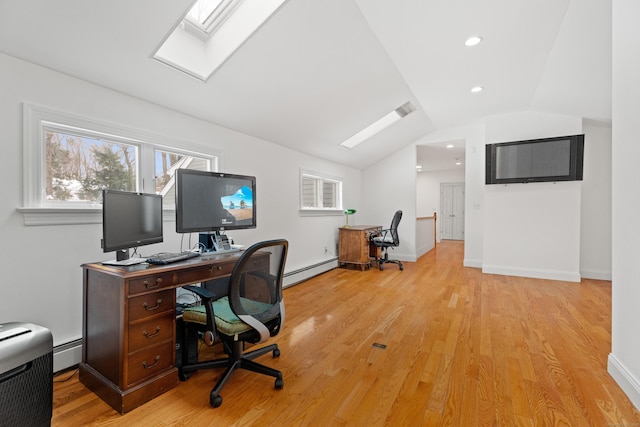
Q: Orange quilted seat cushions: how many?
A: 0